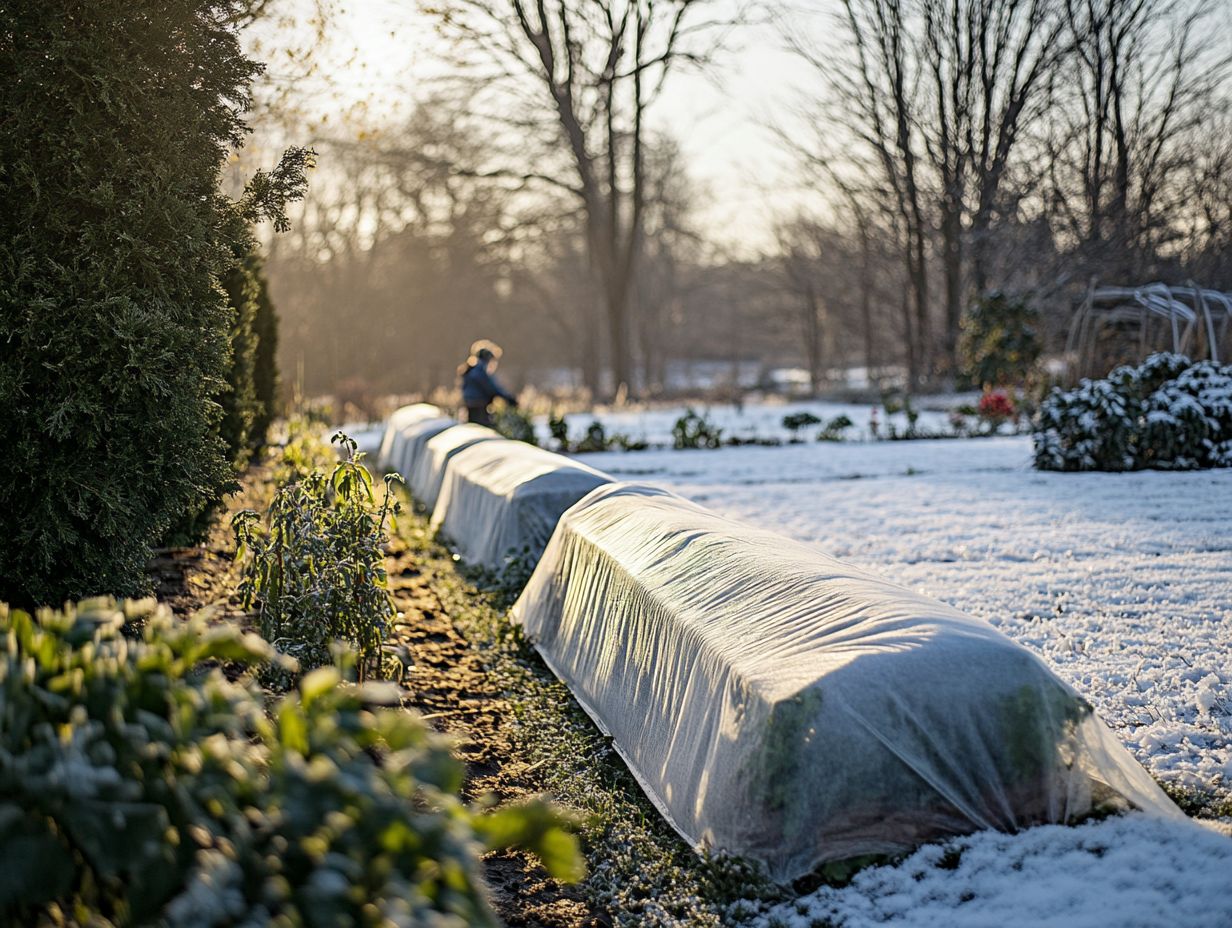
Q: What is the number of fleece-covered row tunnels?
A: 4